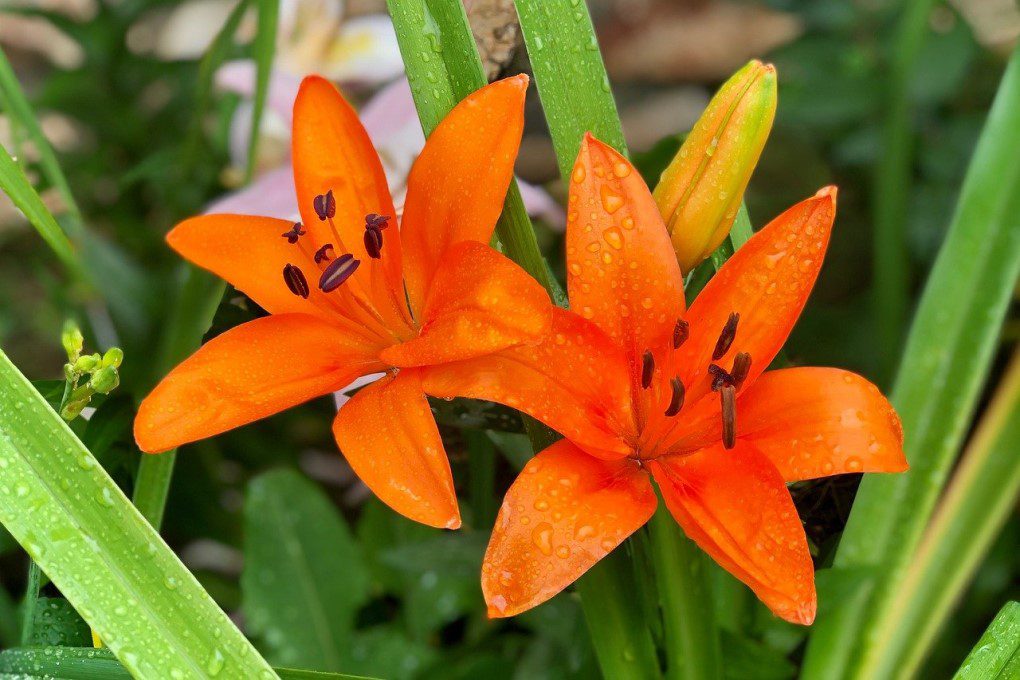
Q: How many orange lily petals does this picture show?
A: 12